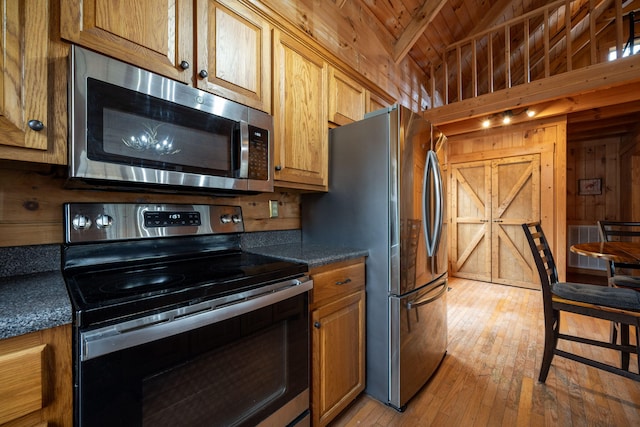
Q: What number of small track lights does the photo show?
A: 3